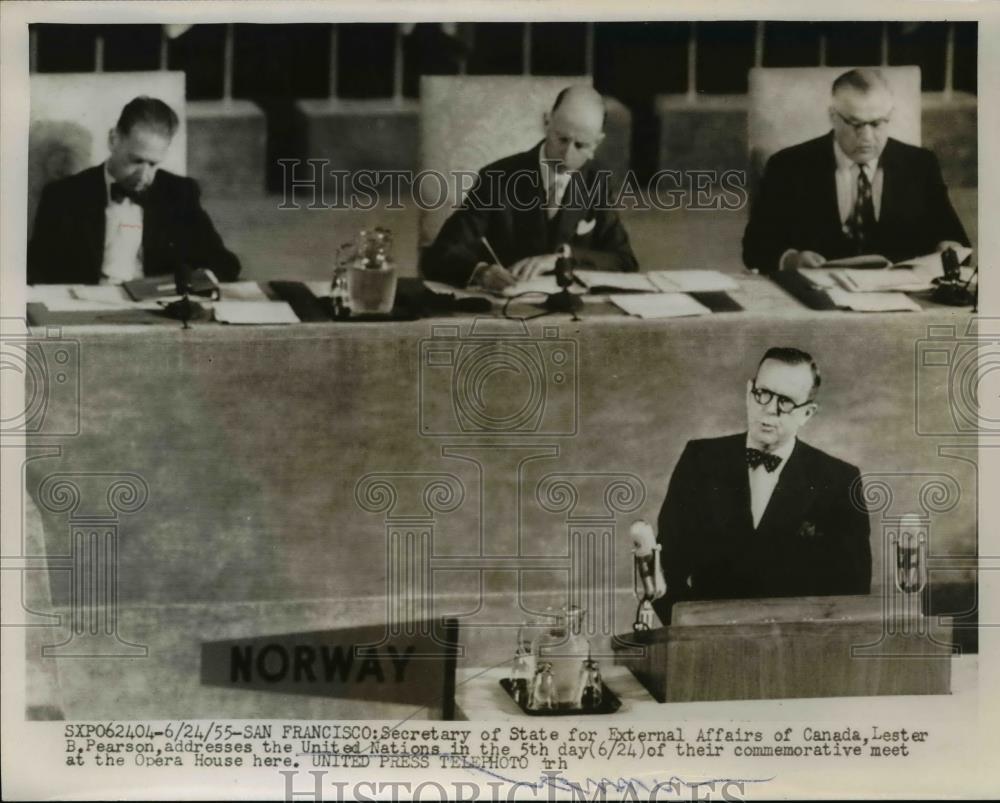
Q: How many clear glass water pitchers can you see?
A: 2